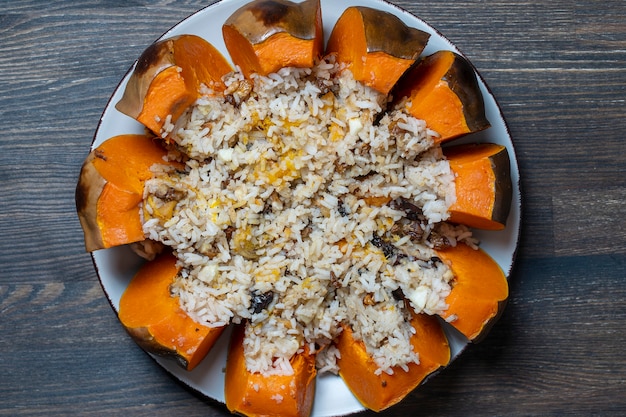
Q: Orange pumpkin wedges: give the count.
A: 10